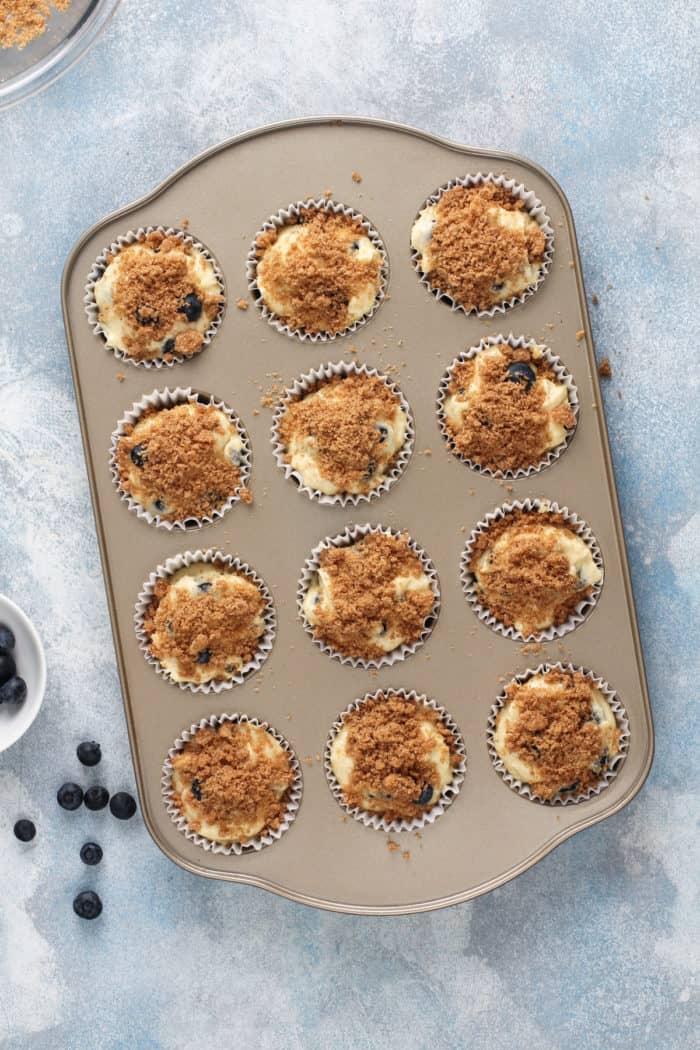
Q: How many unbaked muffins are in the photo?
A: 12